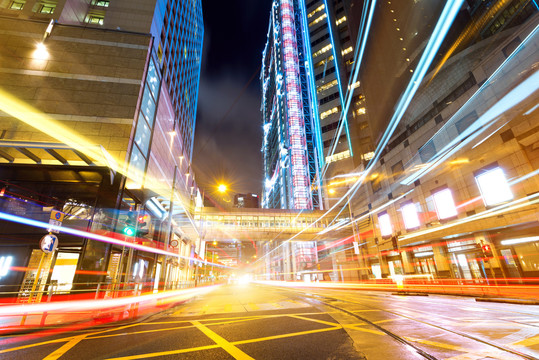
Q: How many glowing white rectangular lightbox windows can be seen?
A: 4